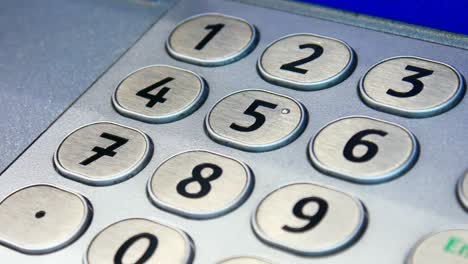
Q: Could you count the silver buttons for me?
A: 14